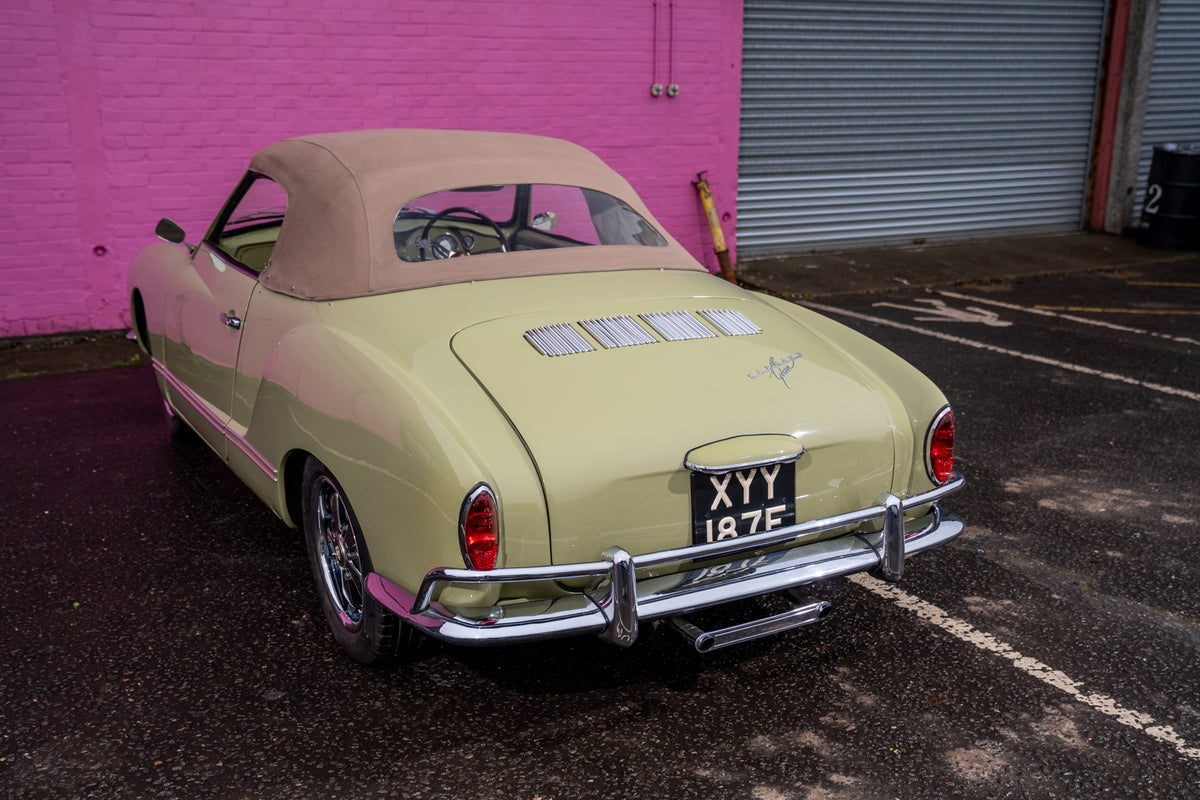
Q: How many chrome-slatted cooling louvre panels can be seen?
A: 4